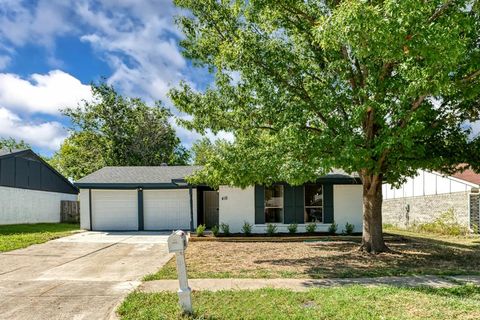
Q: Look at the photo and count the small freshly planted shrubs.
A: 9